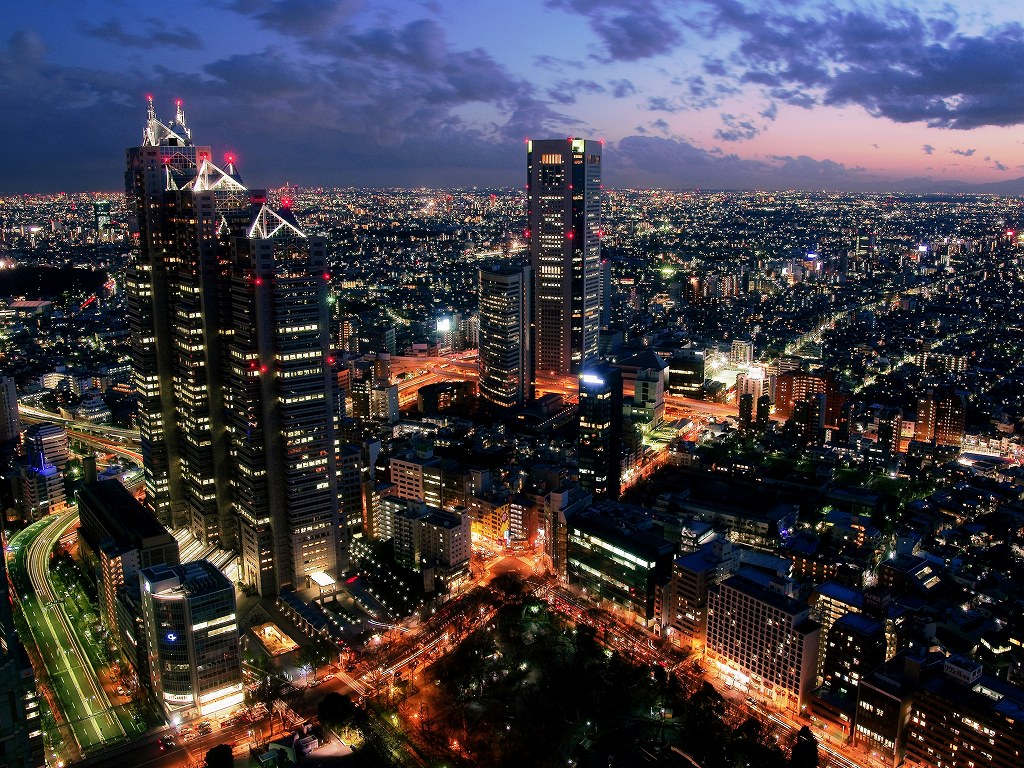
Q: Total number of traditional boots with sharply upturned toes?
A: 0